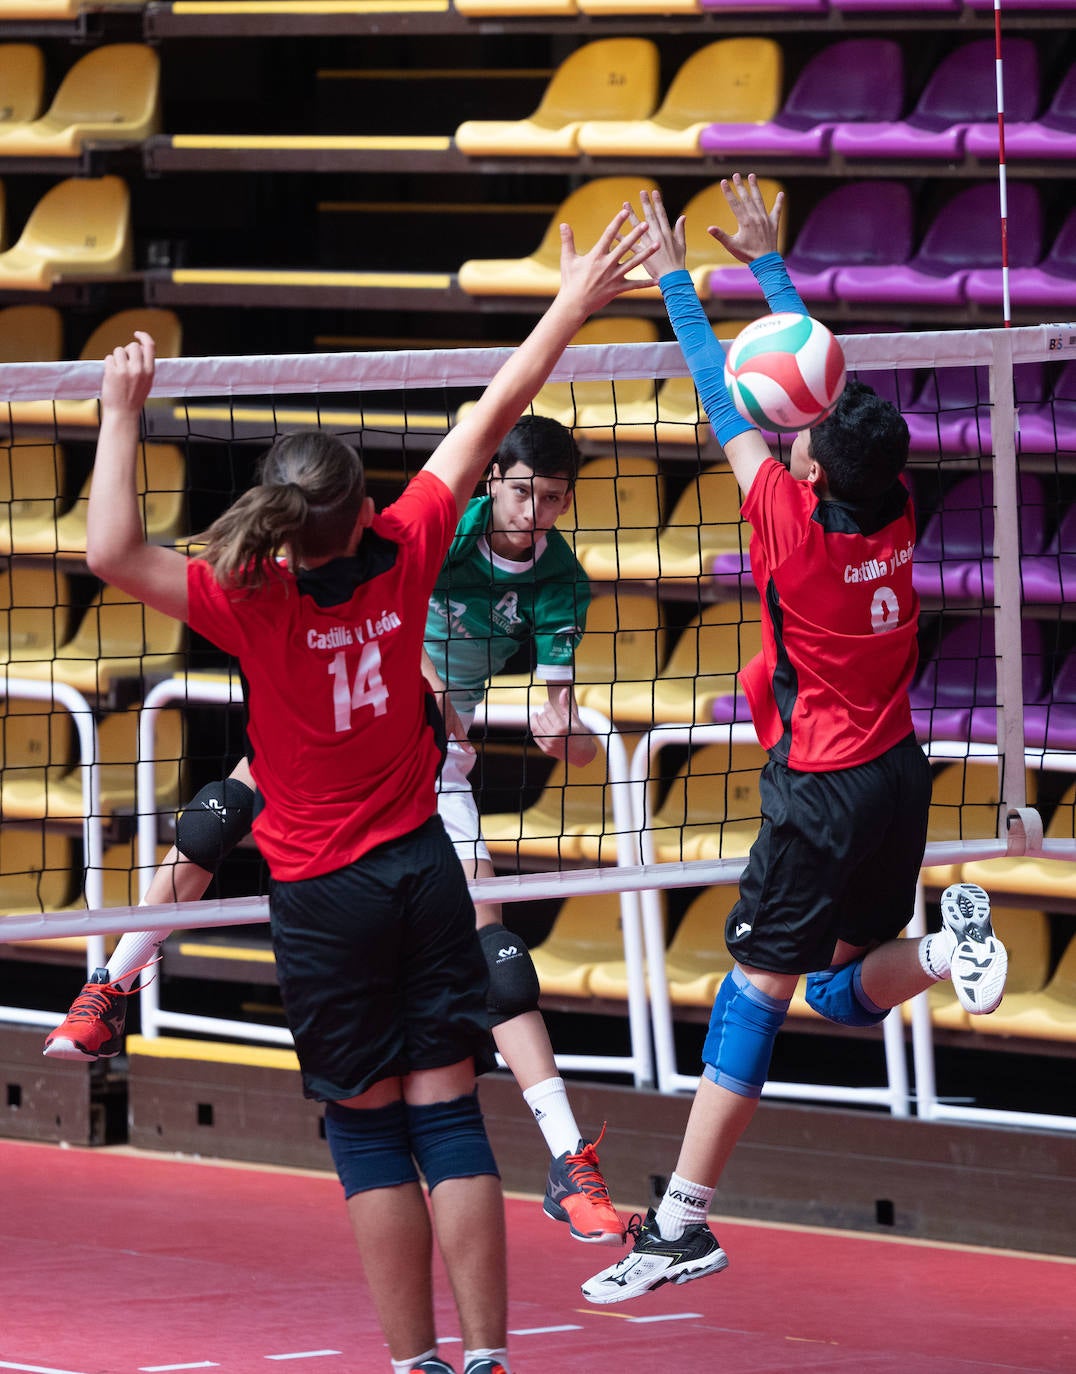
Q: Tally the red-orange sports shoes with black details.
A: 2